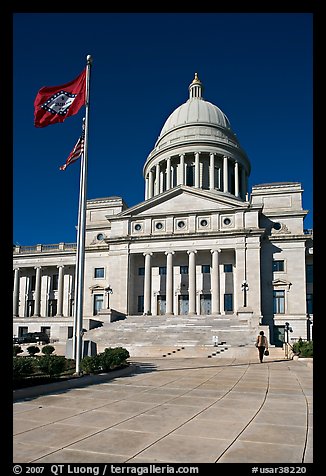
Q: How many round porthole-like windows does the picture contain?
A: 7